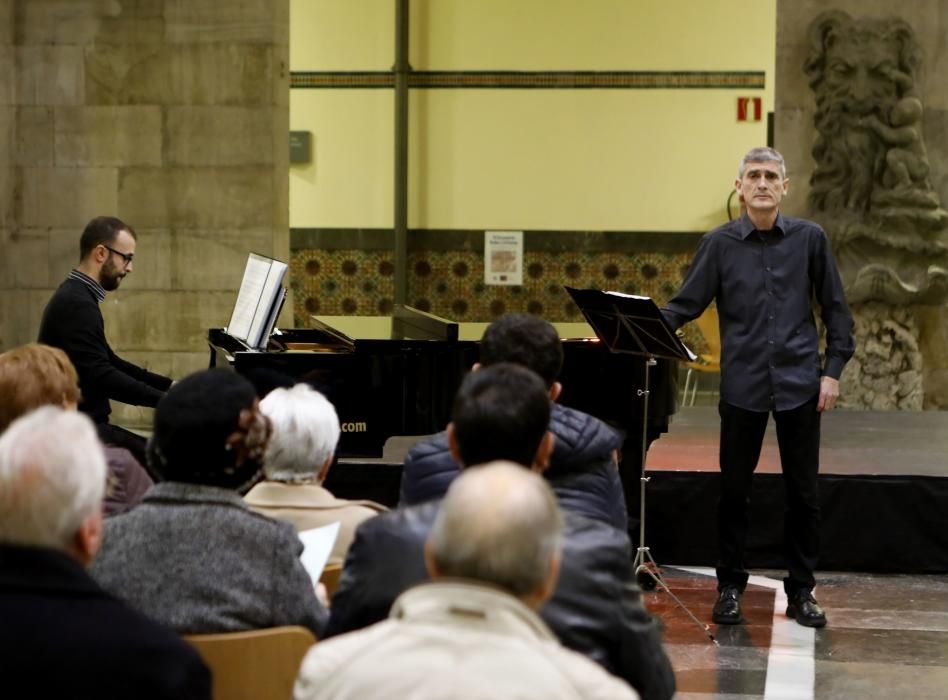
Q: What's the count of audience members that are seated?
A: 7